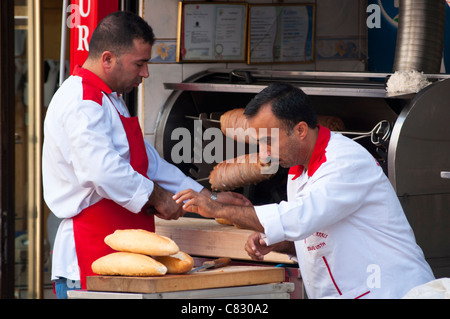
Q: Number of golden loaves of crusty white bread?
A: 3